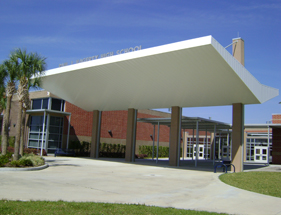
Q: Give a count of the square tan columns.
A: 4